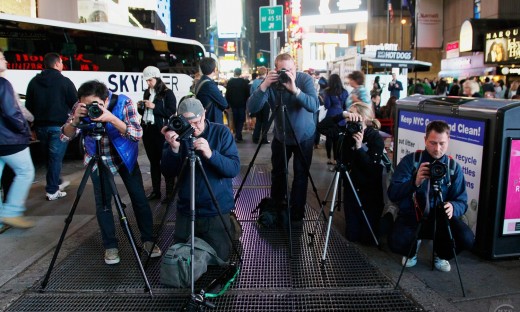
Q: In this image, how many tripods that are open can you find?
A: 5